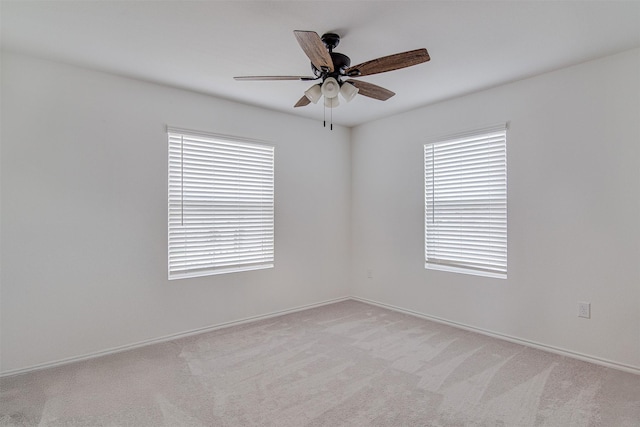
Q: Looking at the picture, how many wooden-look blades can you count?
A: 5